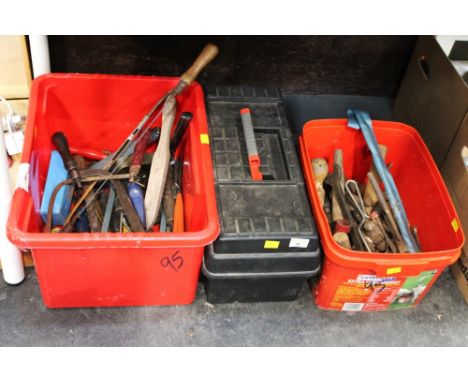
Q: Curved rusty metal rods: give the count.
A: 1